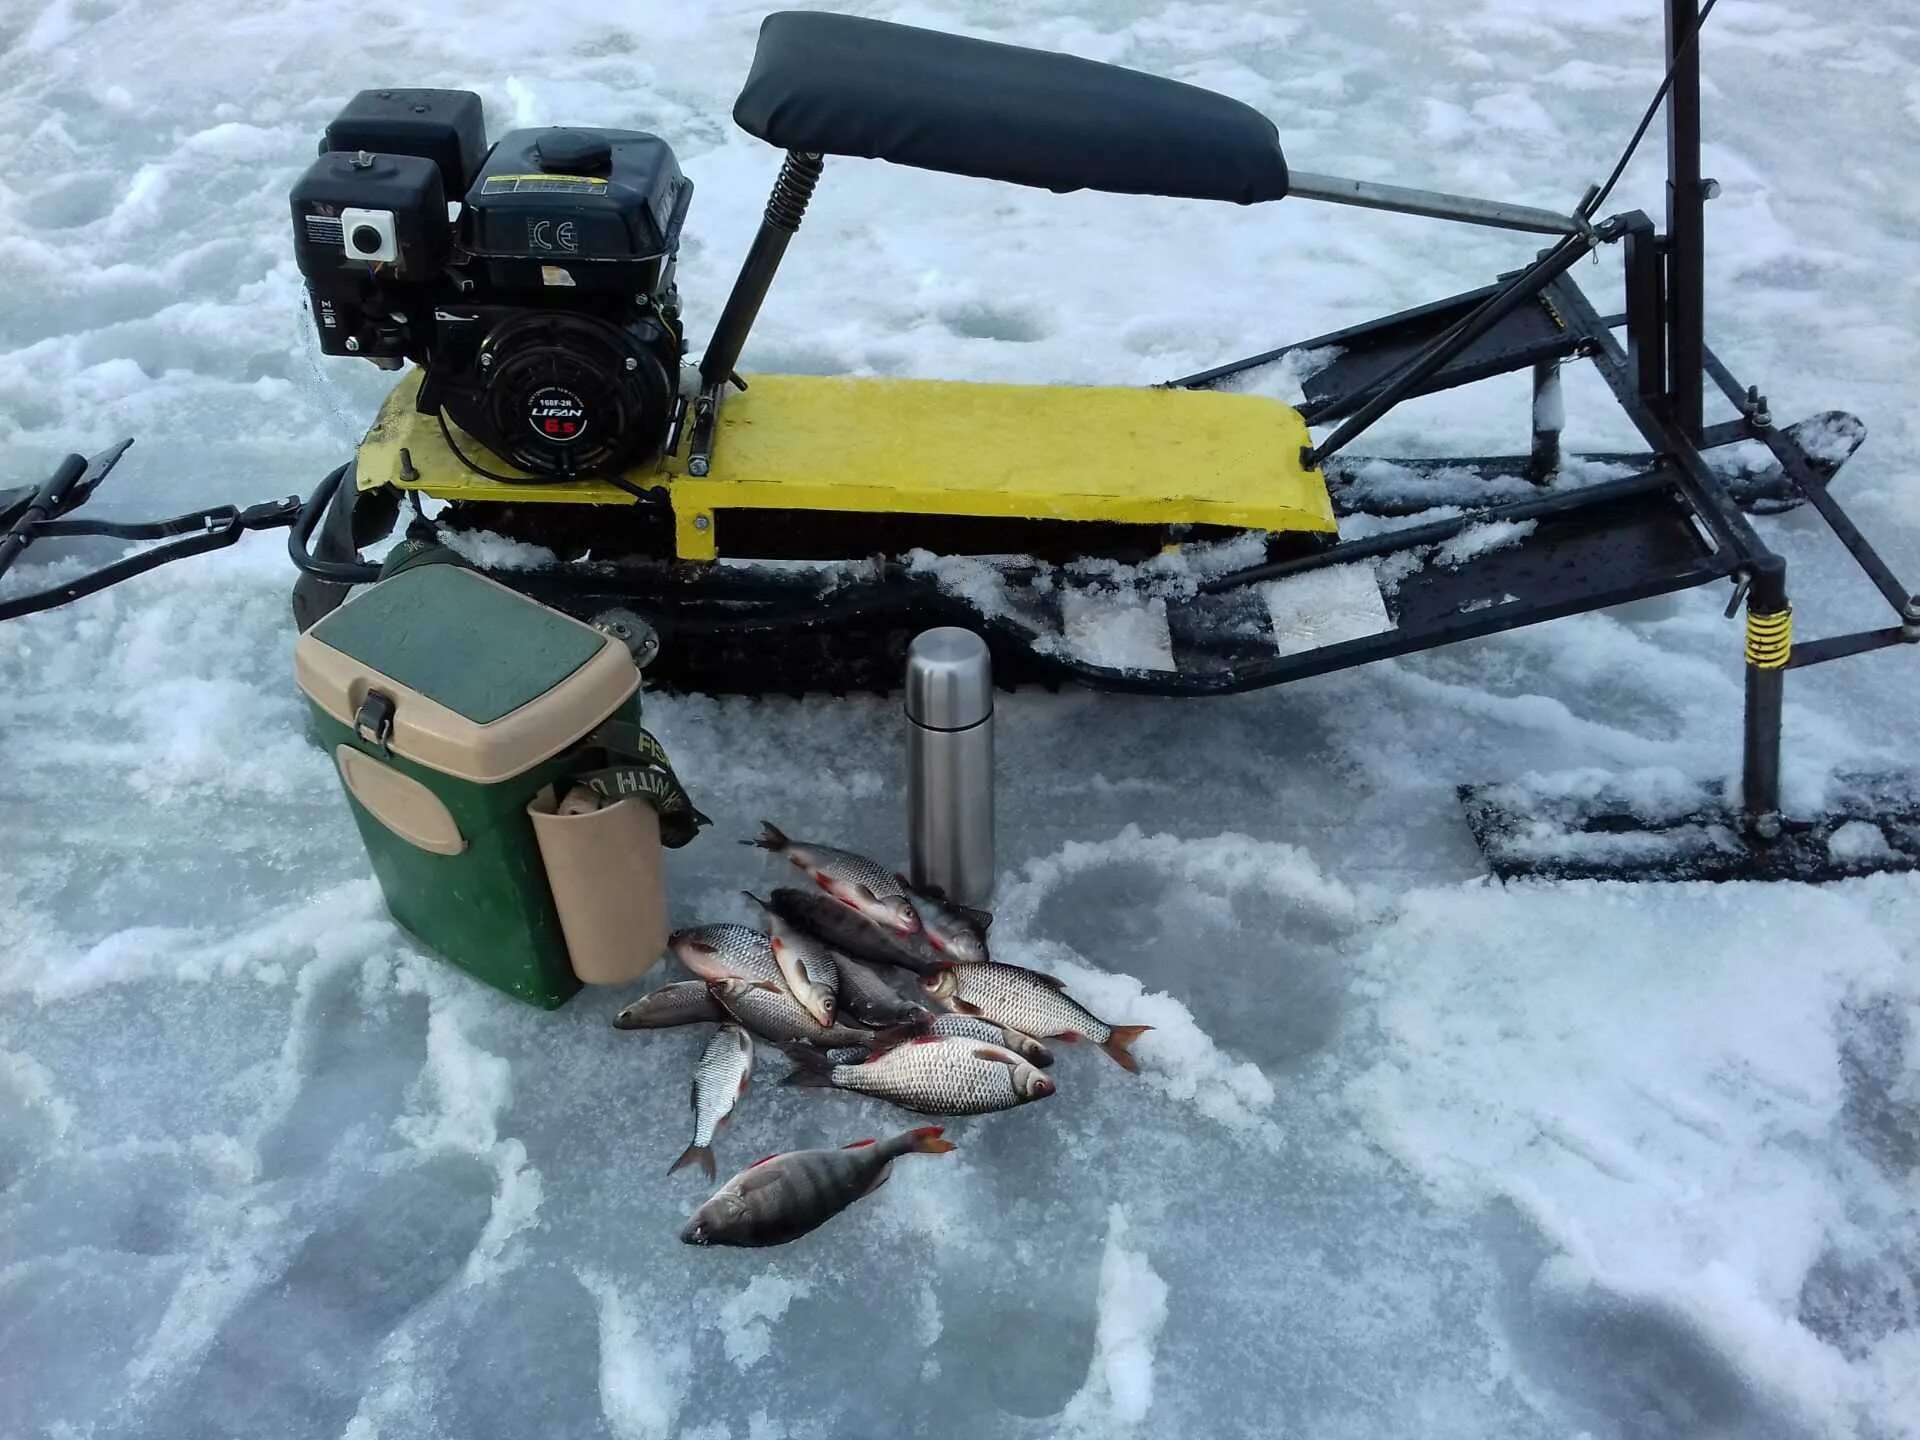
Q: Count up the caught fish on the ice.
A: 13